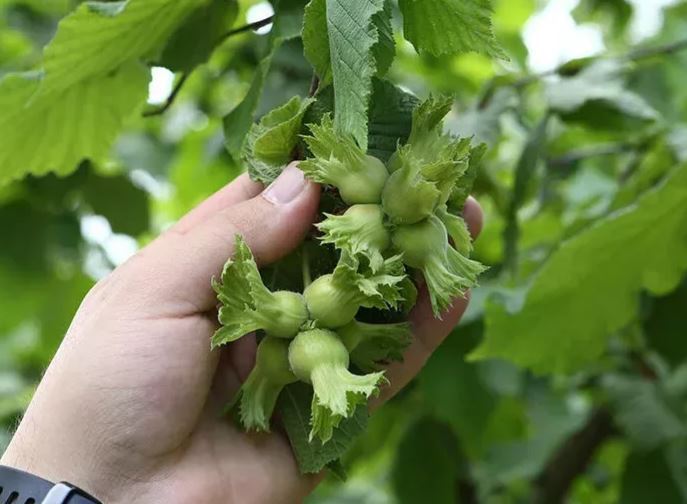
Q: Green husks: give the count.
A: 10